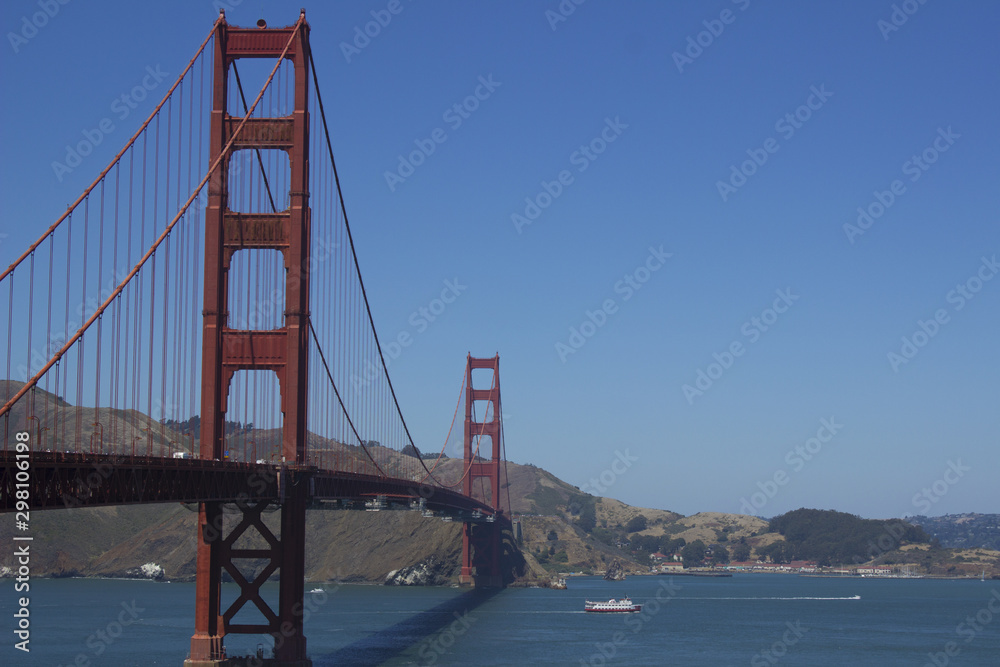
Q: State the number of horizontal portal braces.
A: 8